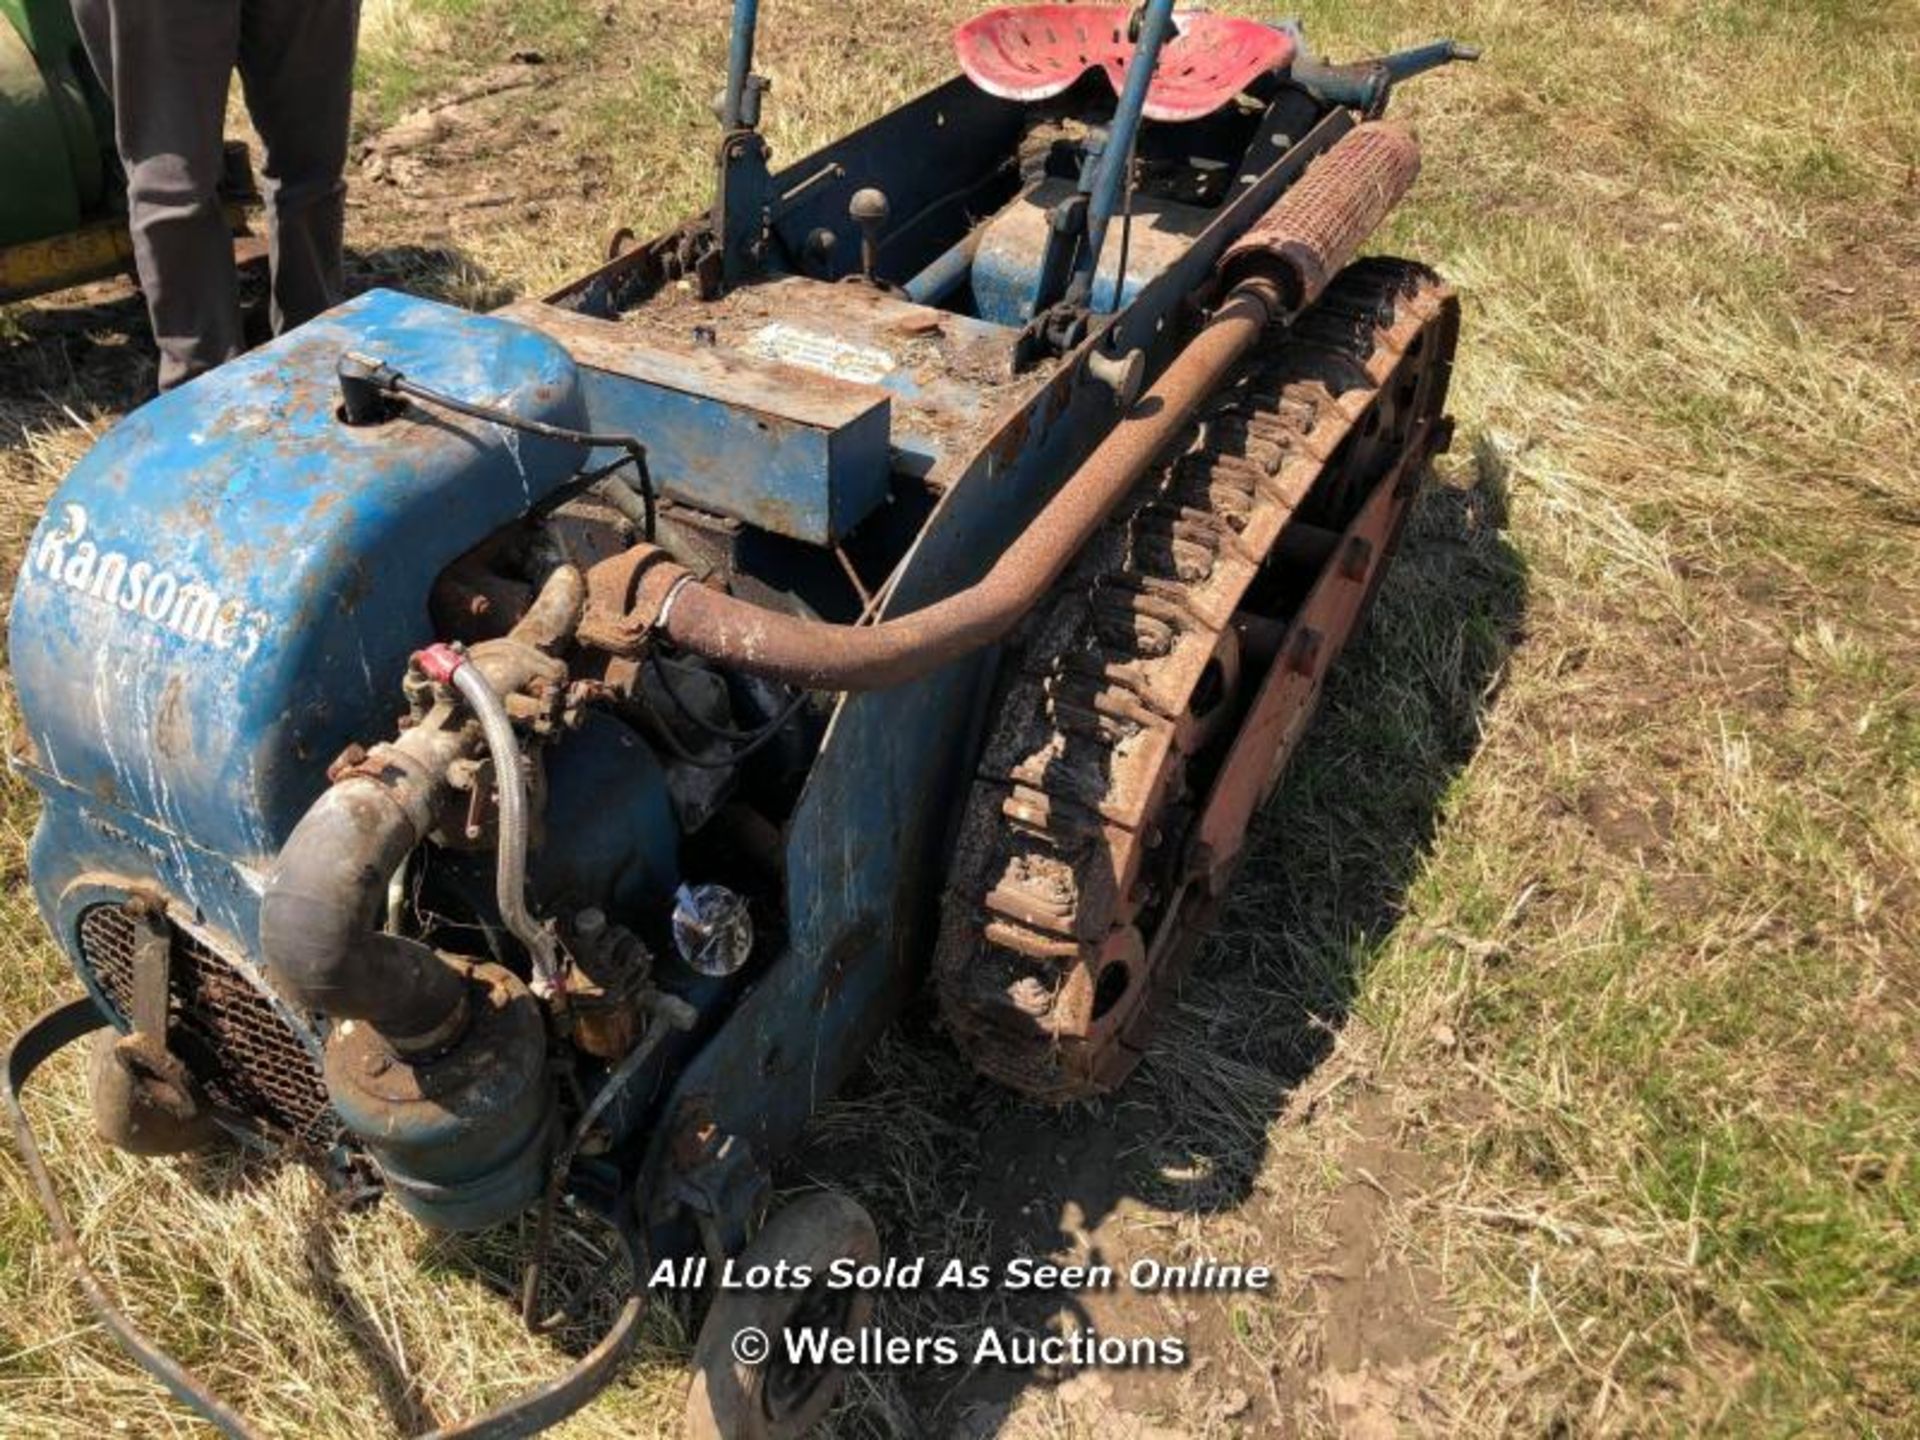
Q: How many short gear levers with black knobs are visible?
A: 2